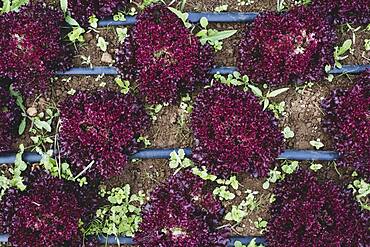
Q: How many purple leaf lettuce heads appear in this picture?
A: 12